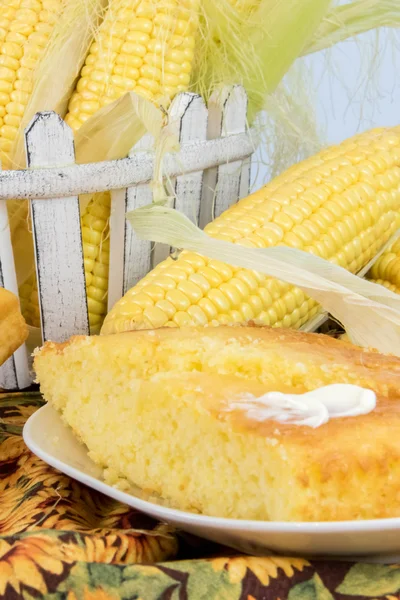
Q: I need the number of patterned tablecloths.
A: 1